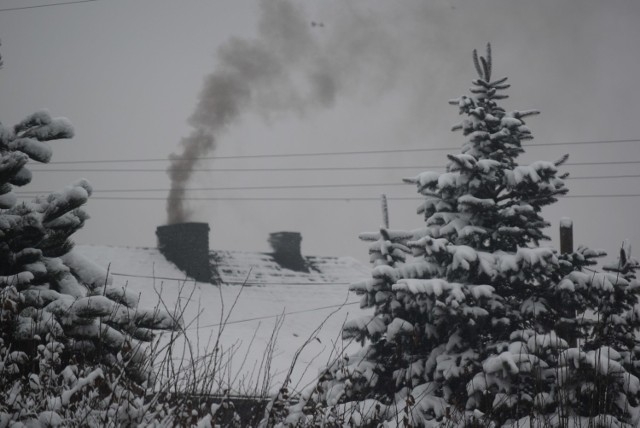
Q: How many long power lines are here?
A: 4